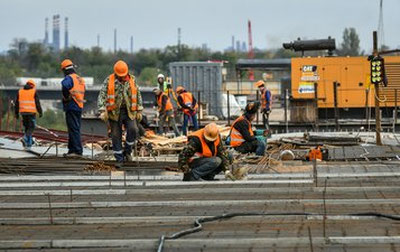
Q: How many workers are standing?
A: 7